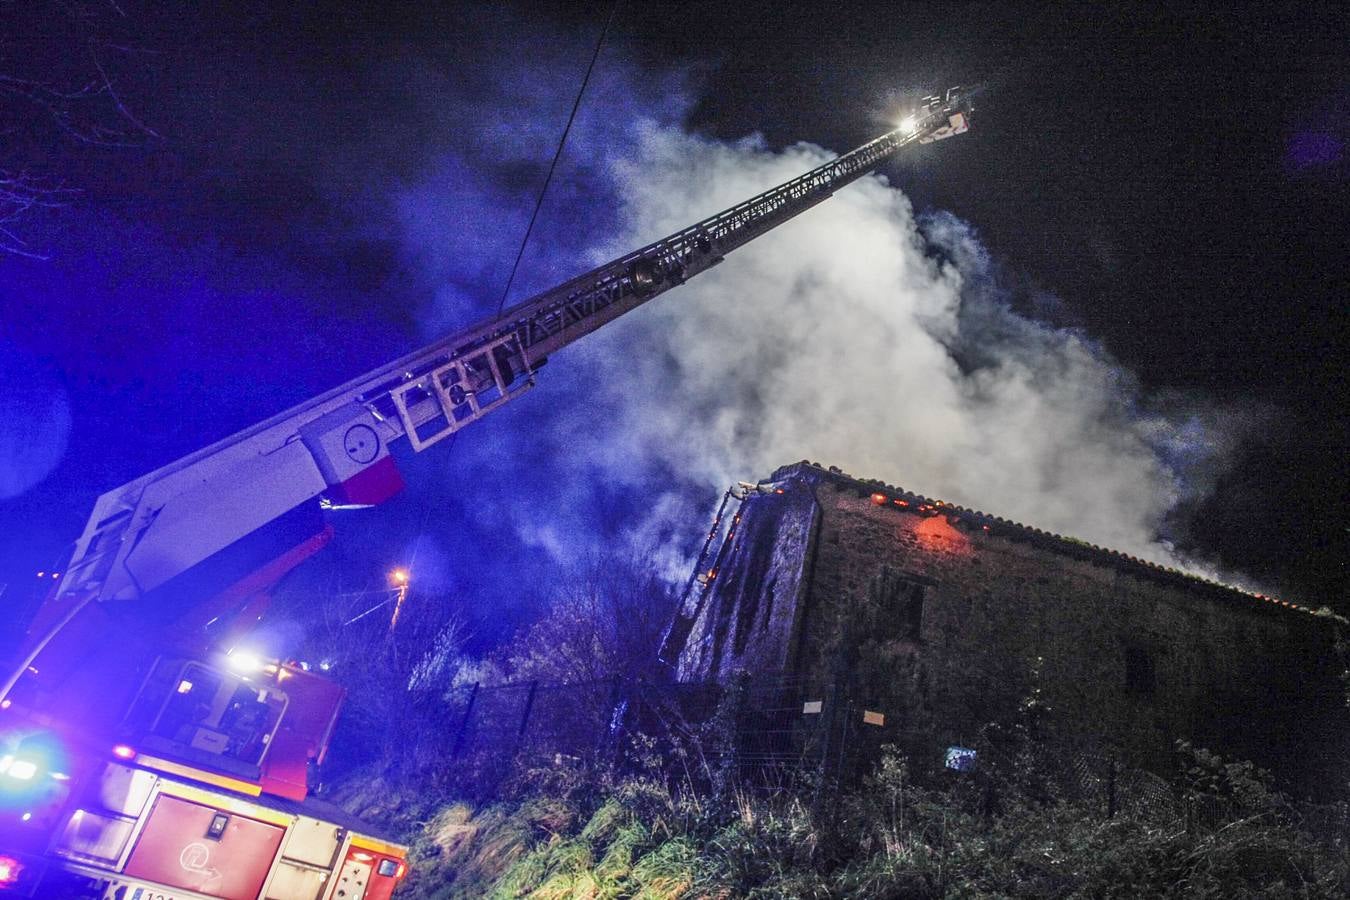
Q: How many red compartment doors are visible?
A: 1